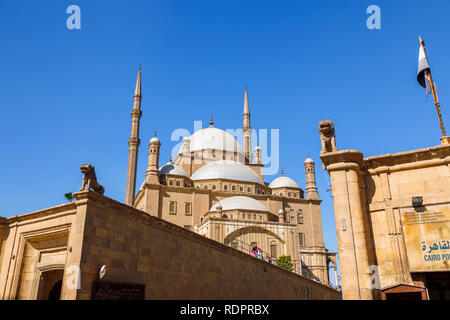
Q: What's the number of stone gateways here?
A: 2